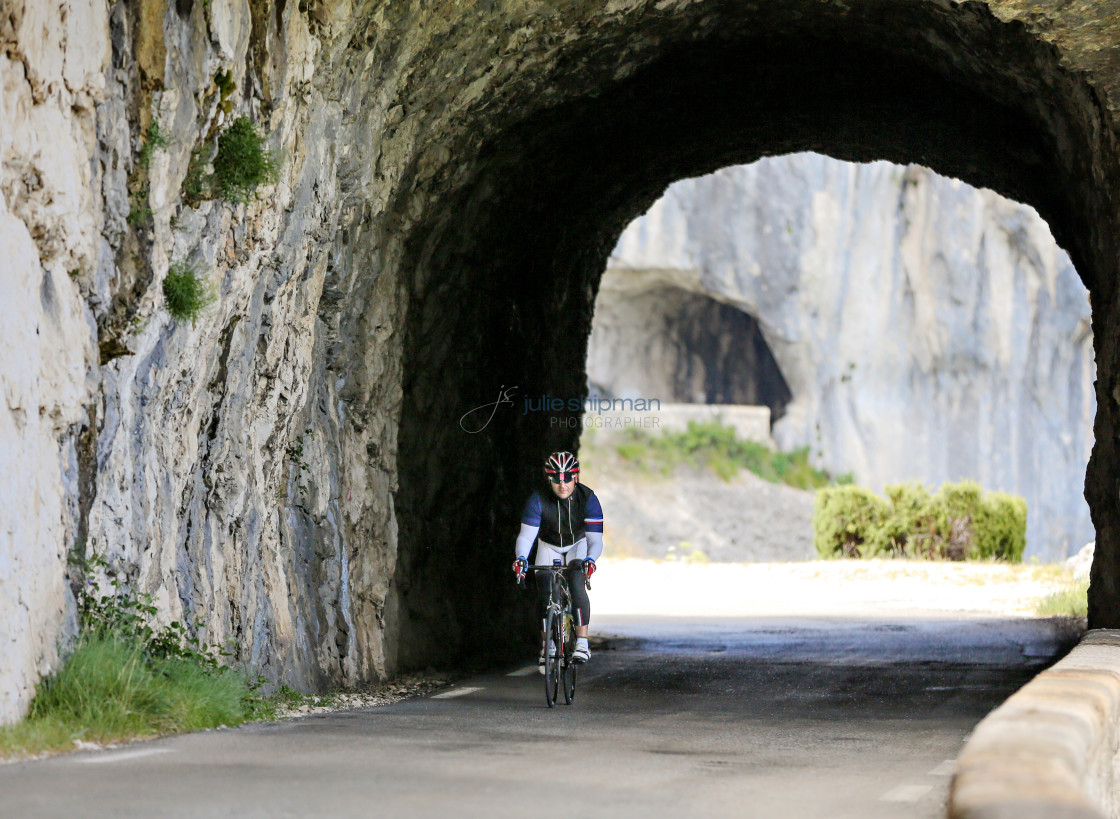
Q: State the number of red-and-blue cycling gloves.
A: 2